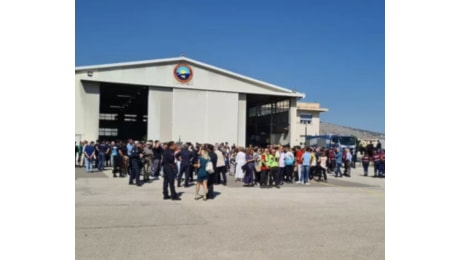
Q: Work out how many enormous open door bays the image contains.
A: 2